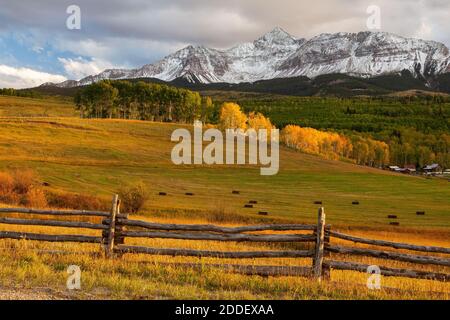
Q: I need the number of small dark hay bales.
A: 12